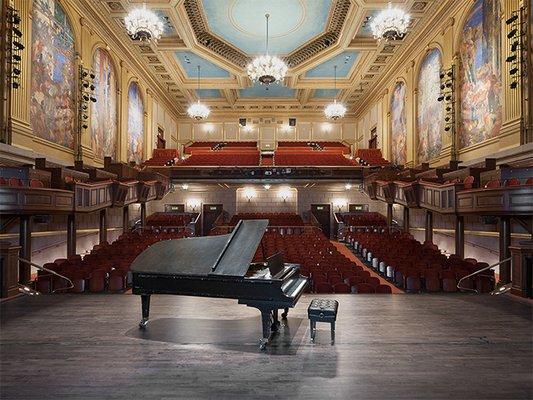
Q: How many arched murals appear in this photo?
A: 6